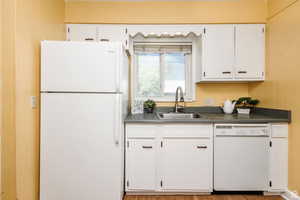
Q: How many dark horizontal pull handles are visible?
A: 6